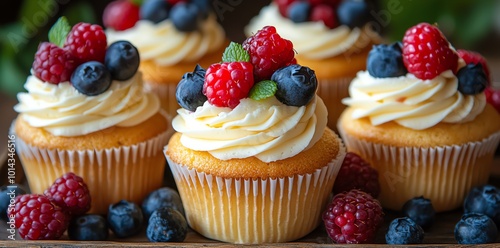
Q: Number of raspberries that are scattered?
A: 4